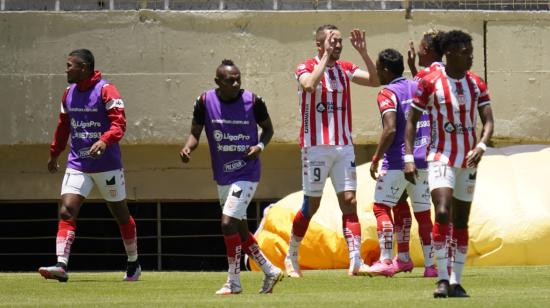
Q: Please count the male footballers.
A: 6